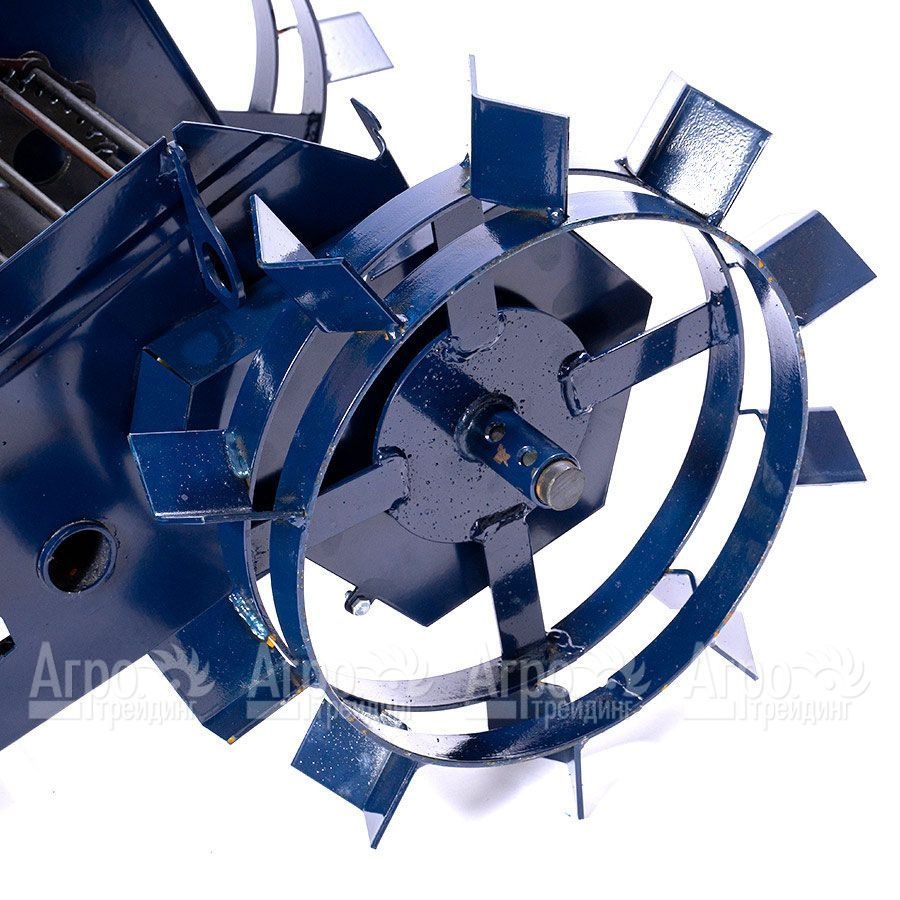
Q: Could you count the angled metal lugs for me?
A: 11